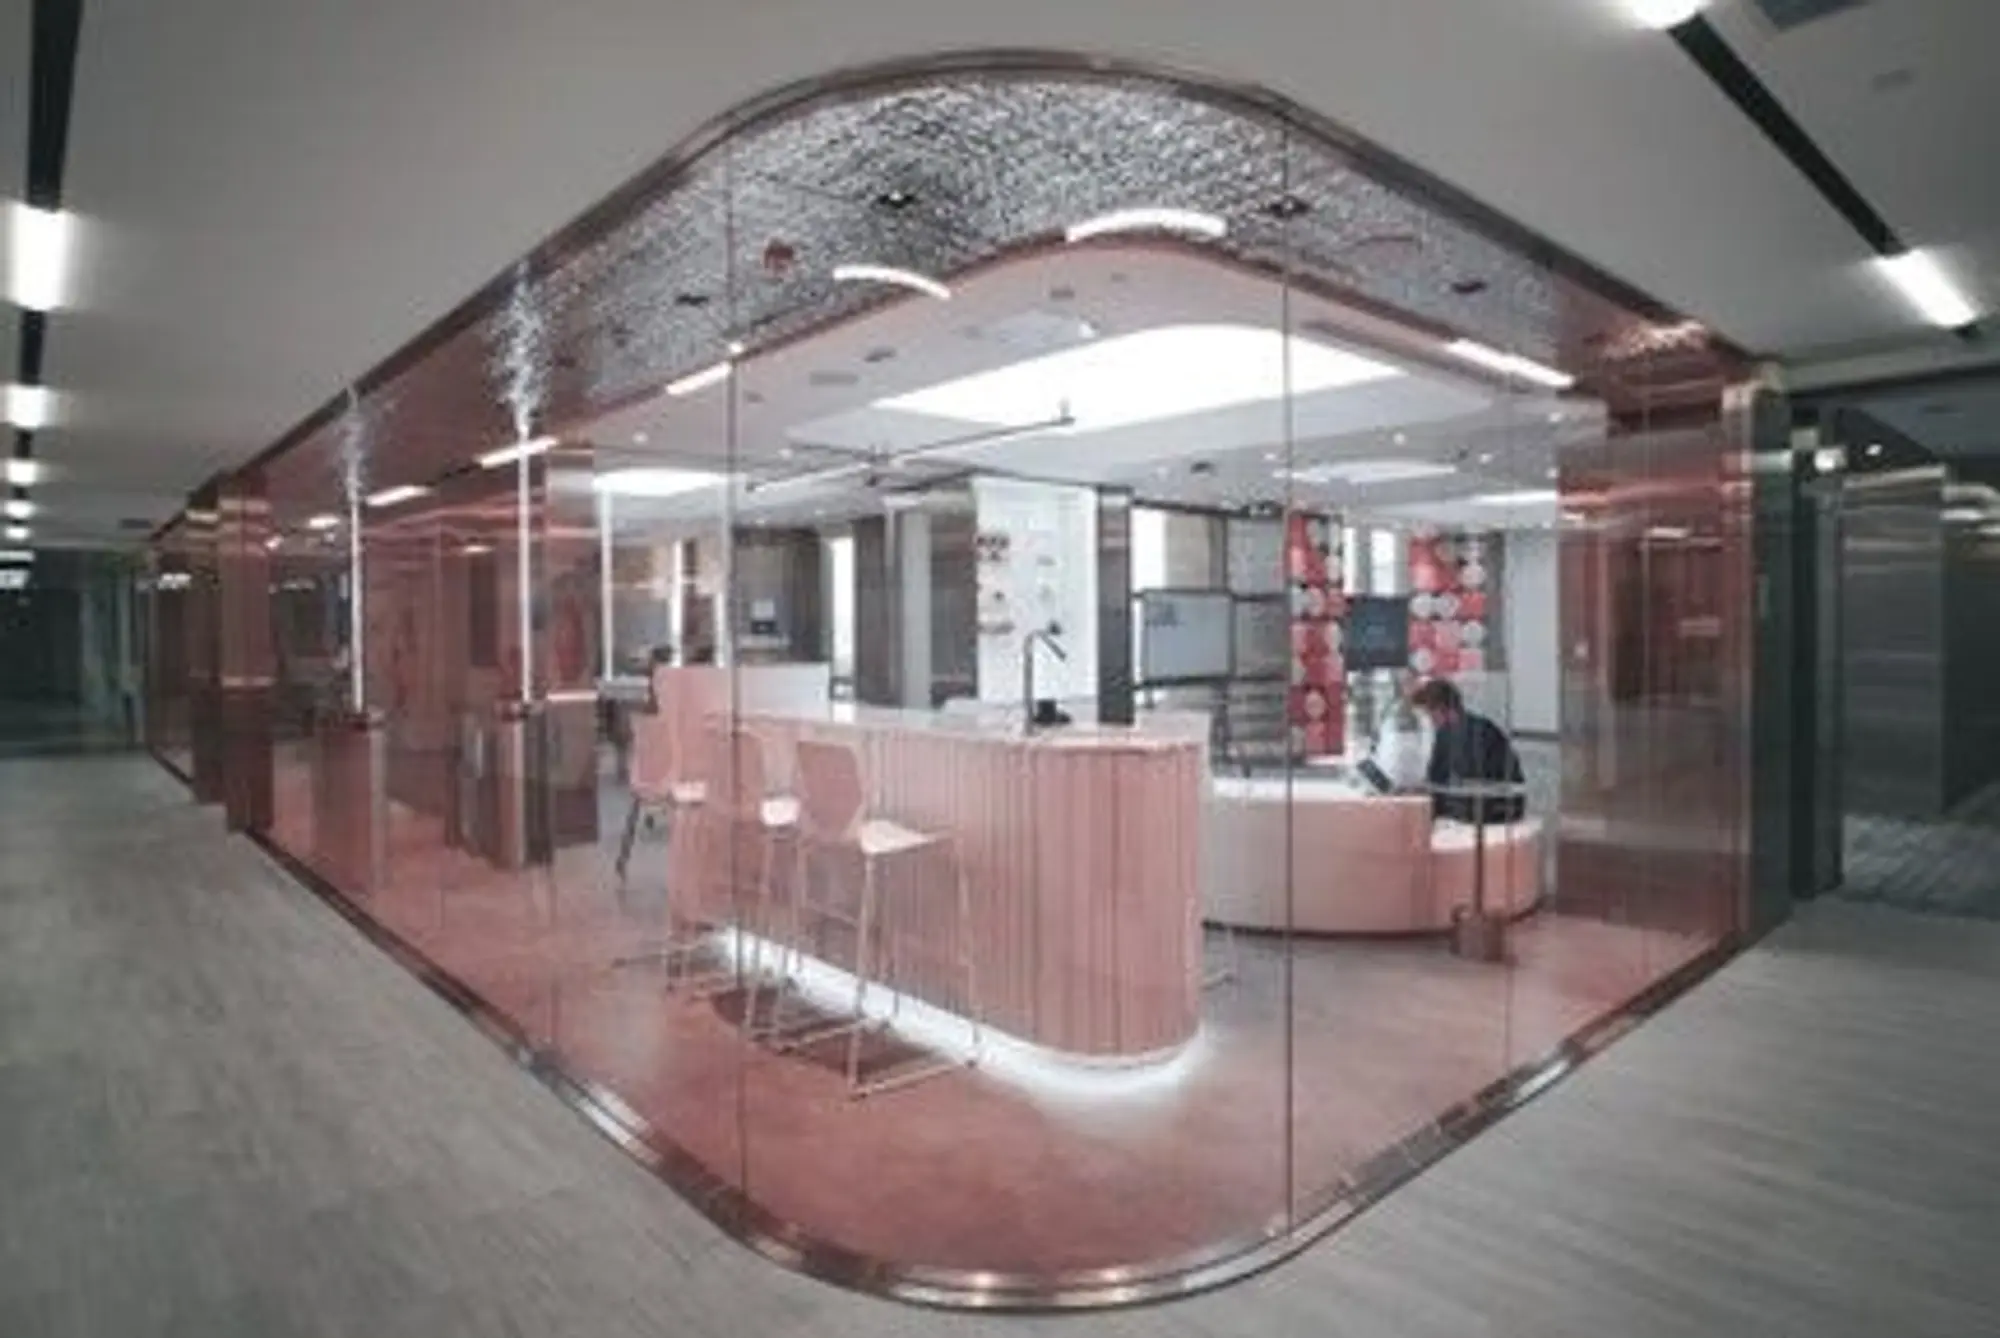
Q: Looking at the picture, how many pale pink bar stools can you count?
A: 3